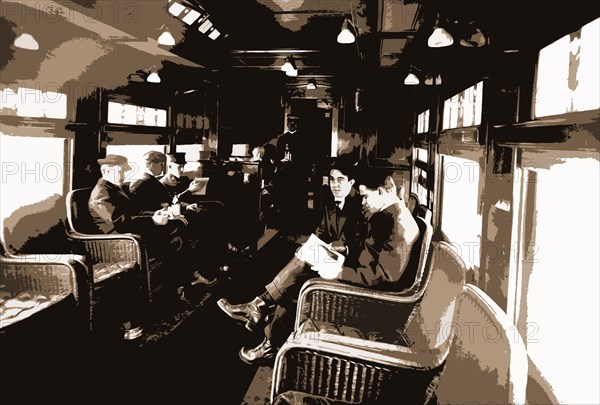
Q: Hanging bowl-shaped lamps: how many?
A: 8